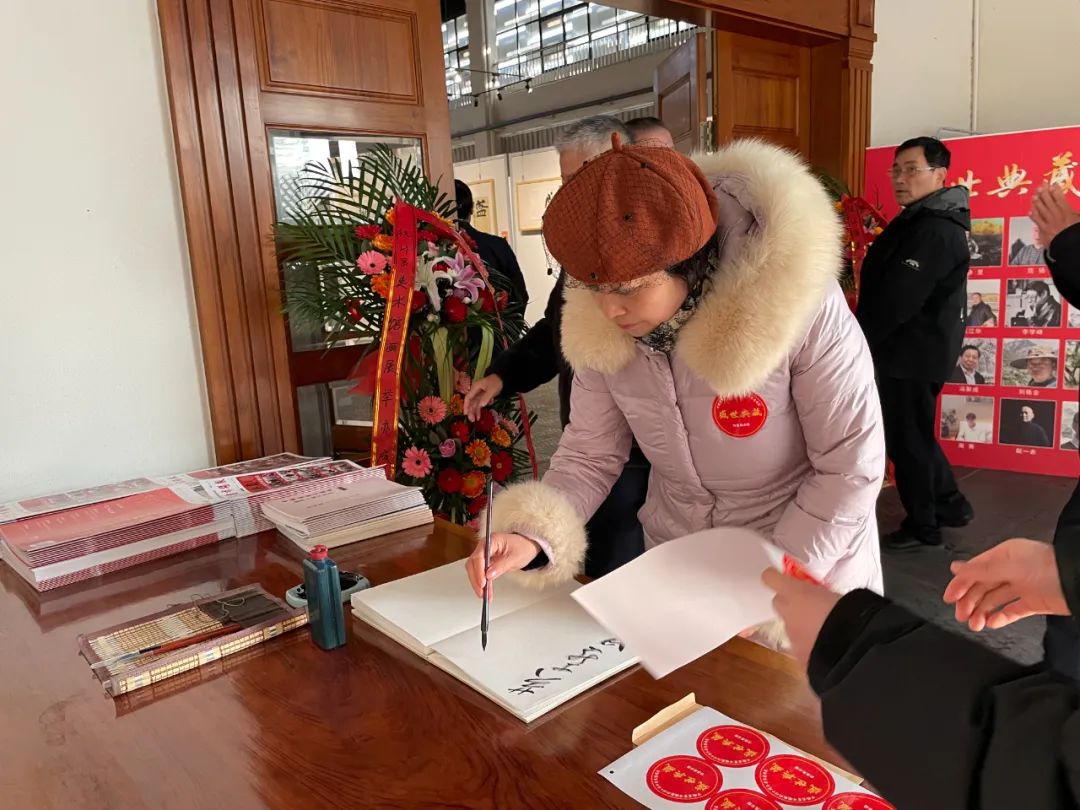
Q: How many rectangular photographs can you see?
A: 11